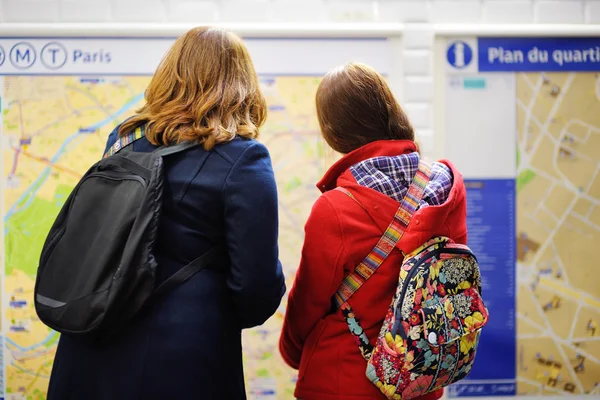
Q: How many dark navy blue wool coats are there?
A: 1